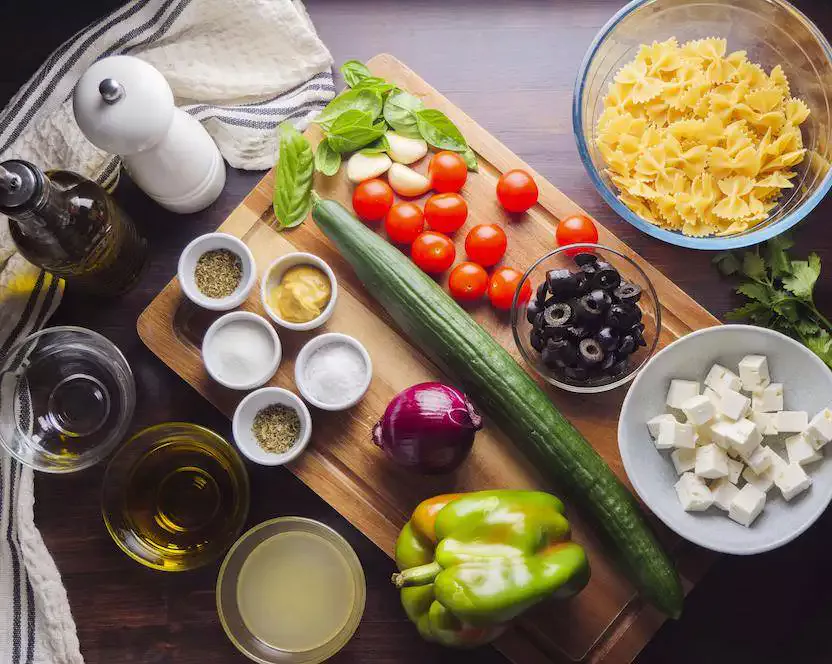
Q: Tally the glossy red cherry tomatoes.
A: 10